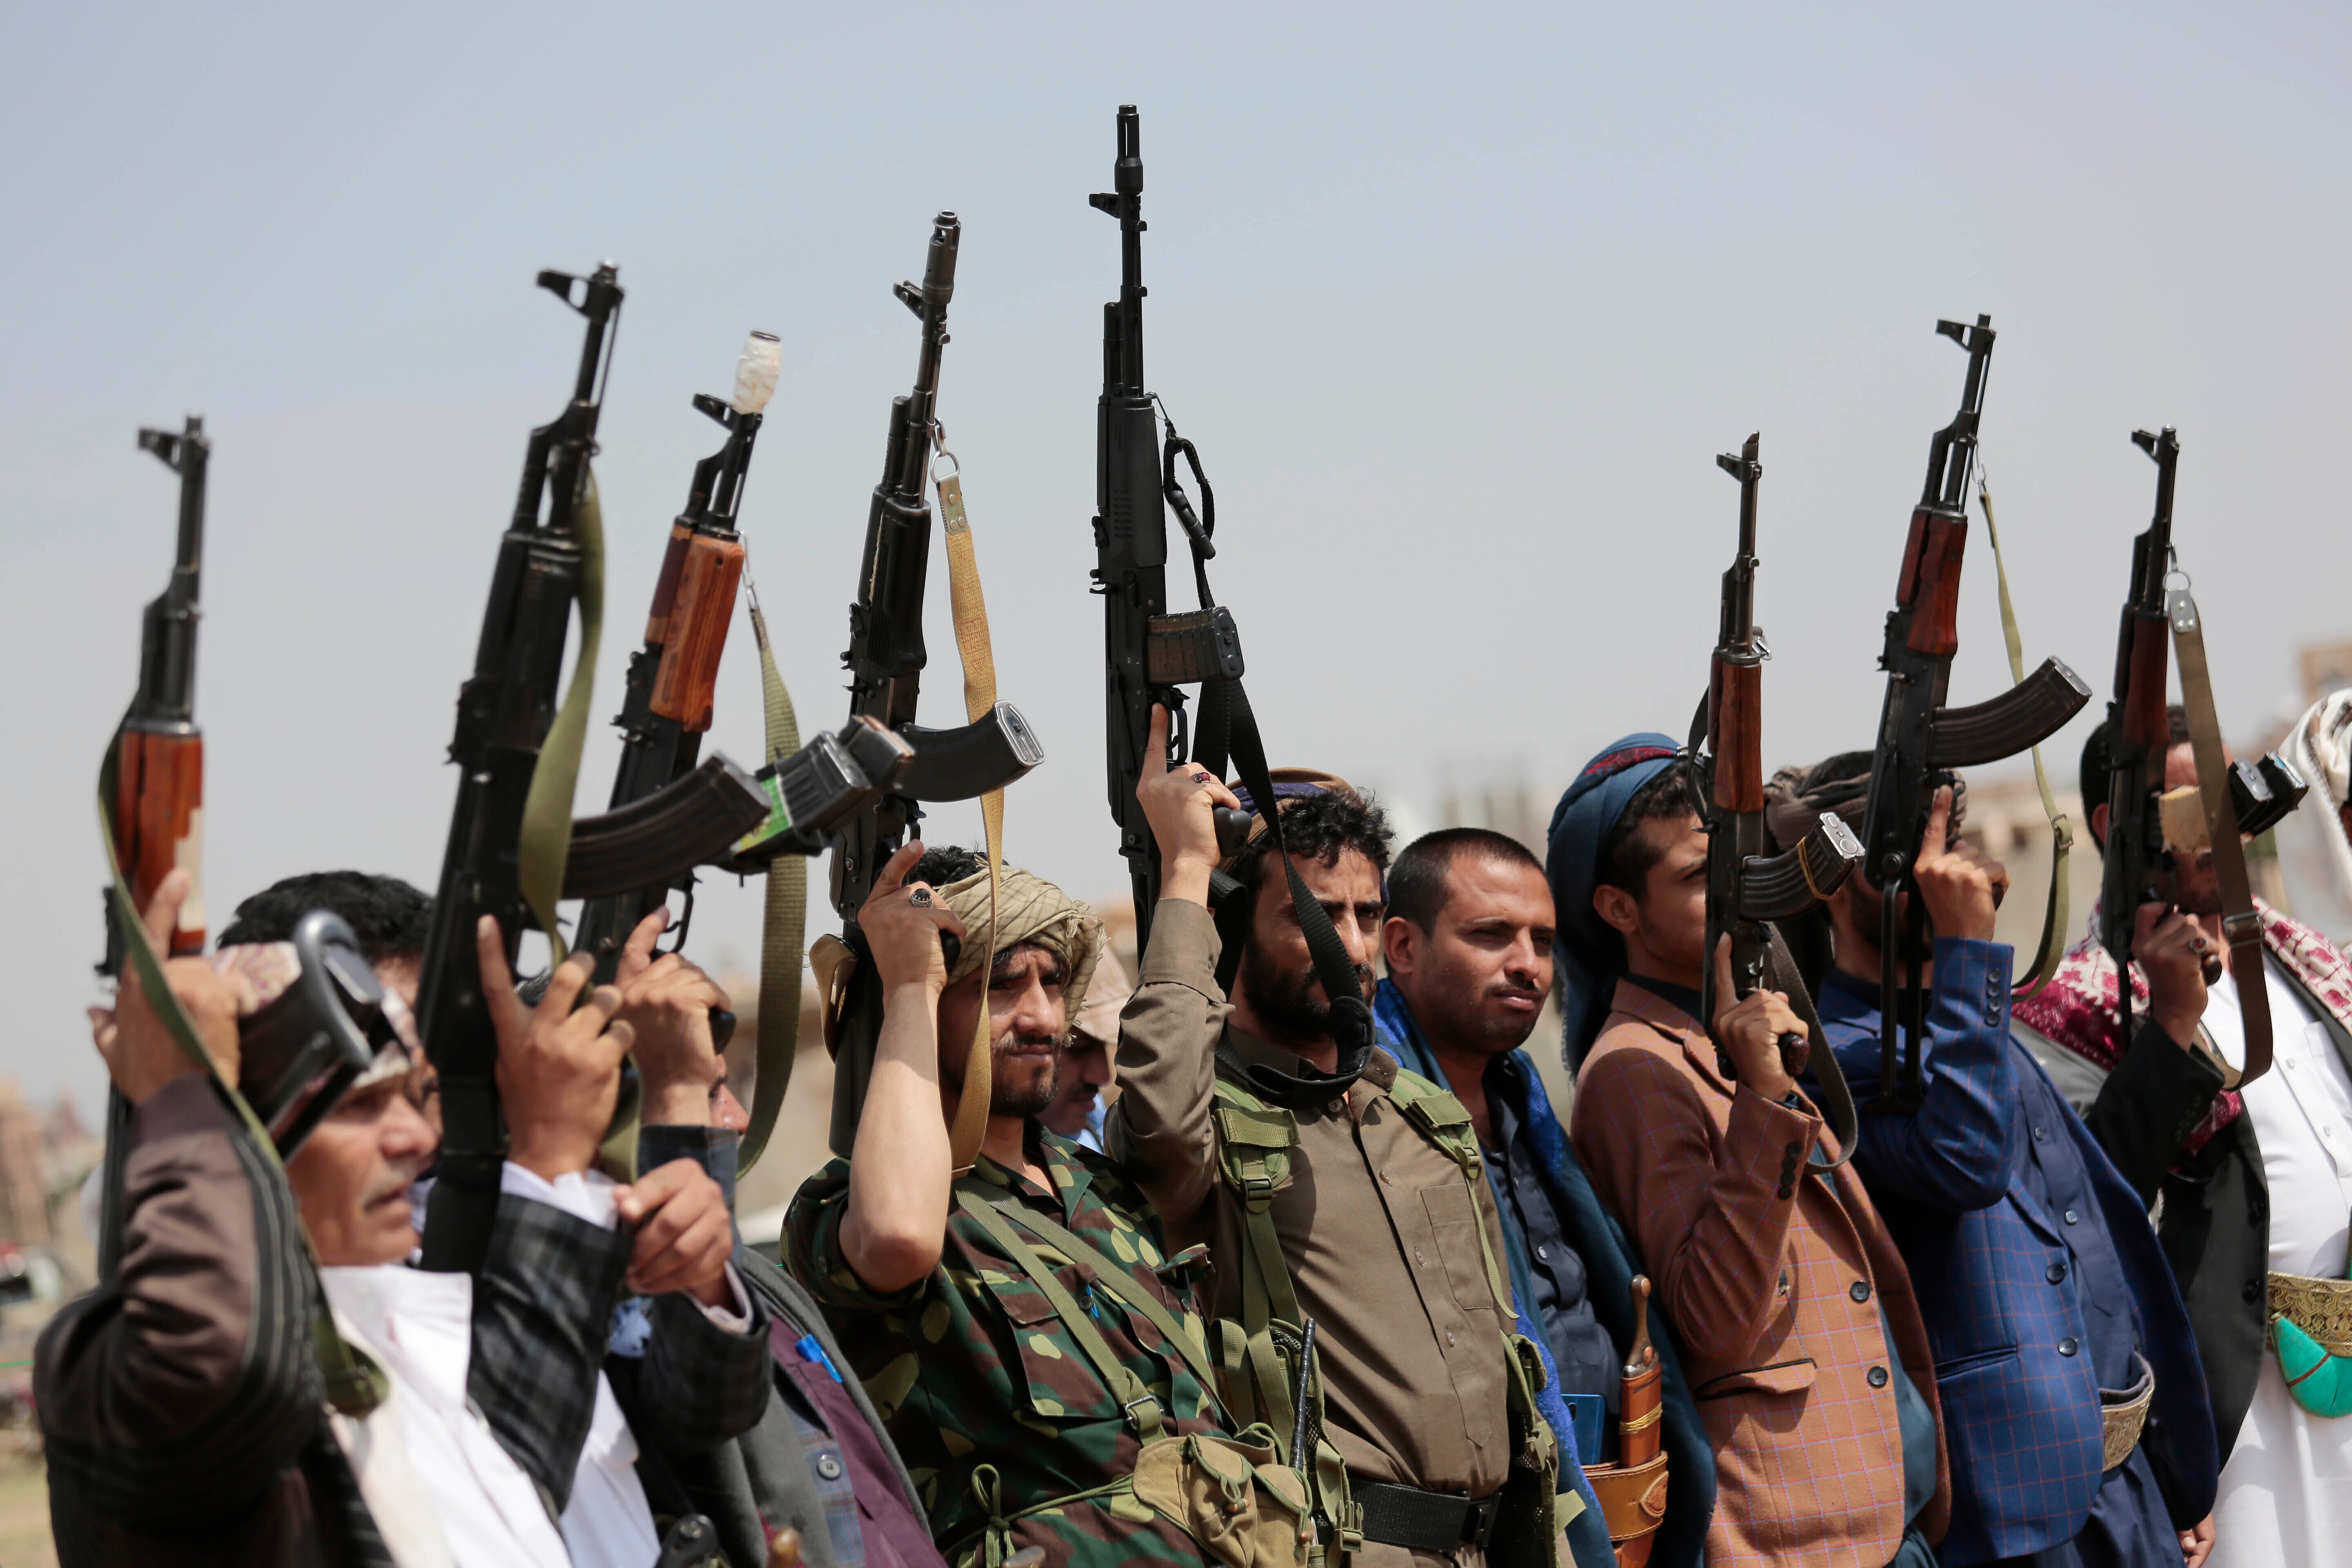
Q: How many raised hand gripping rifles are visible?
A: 8